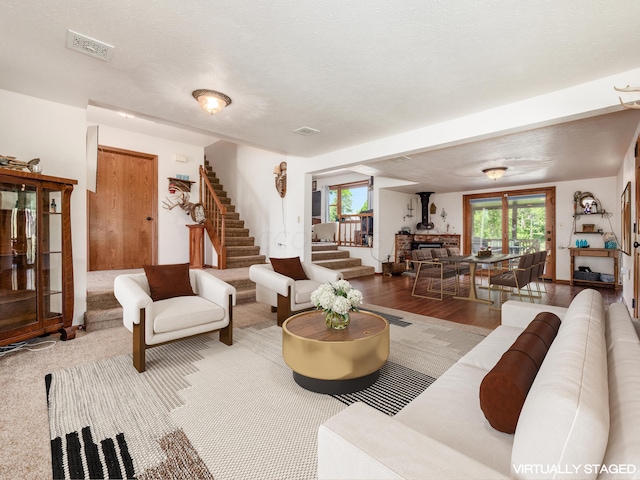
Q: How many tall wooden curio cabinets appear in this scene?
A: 1